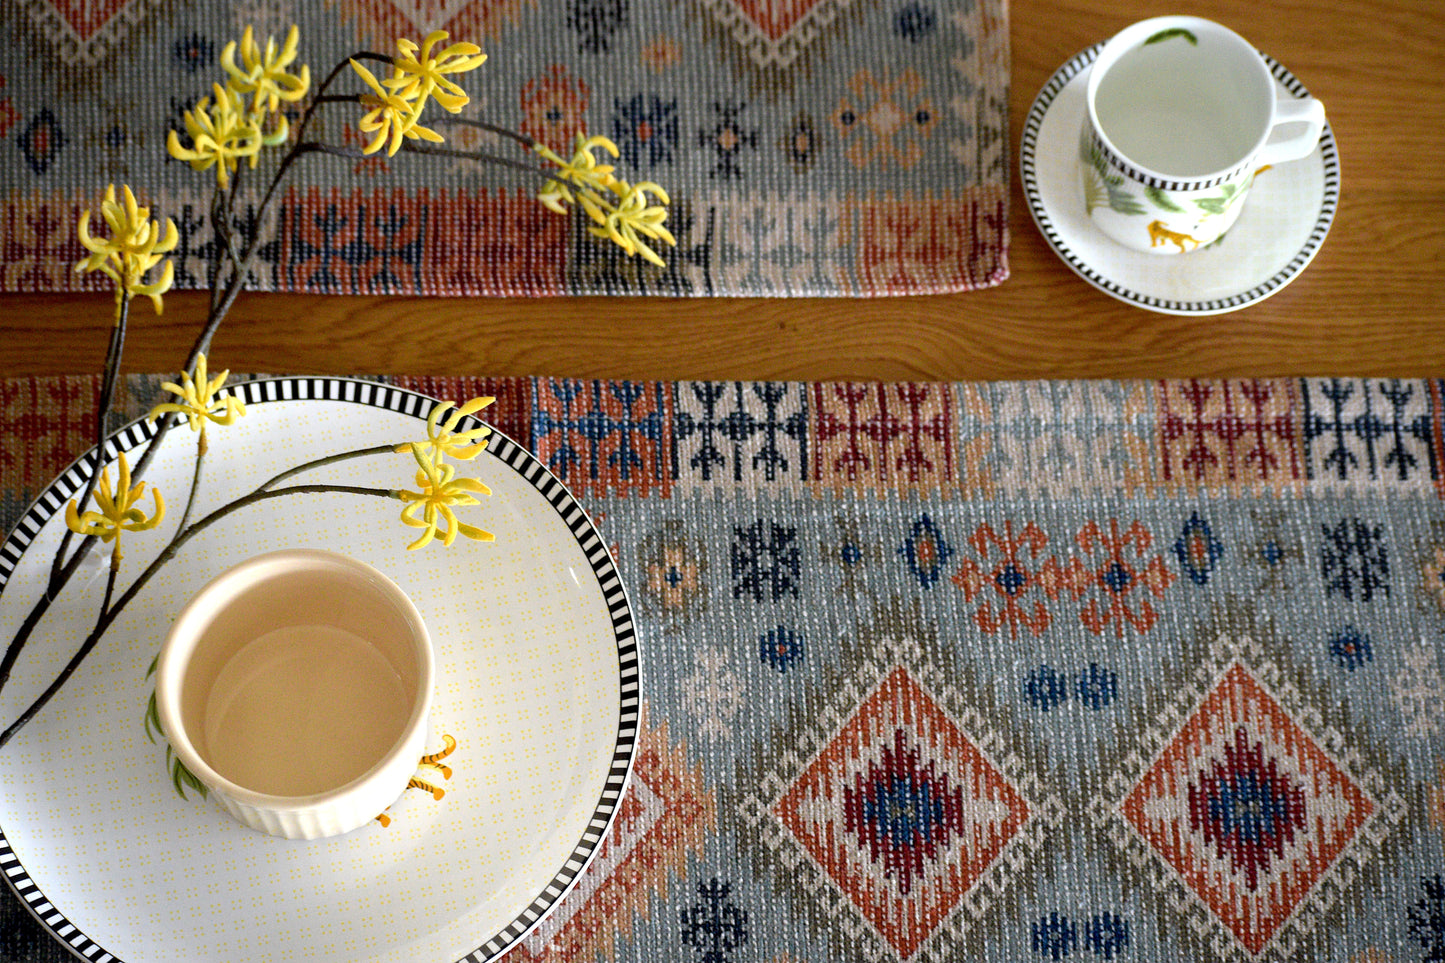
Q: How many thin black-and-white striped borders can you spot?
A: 3